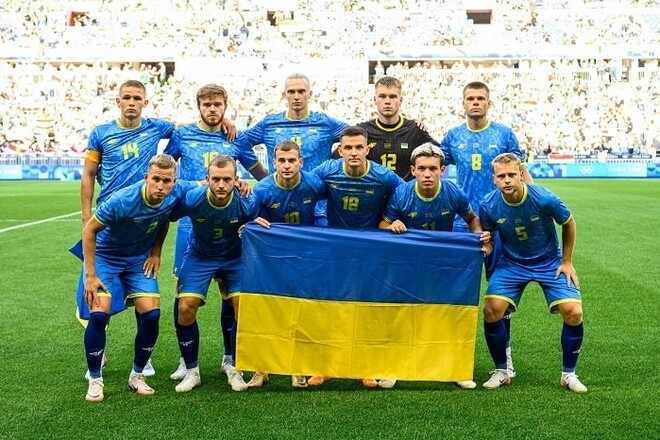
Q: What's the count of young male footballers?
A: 11